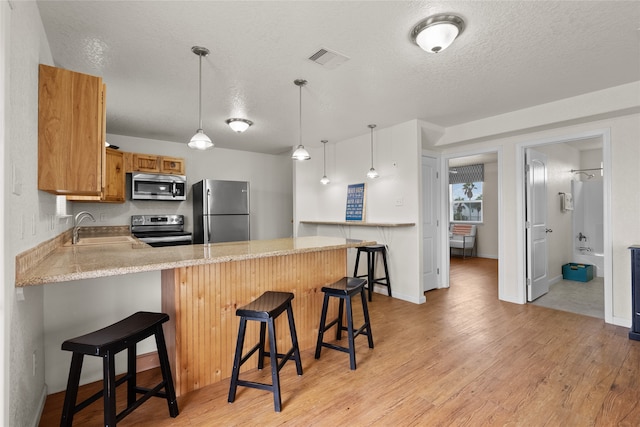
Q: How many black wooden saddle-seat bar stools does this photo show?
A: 4